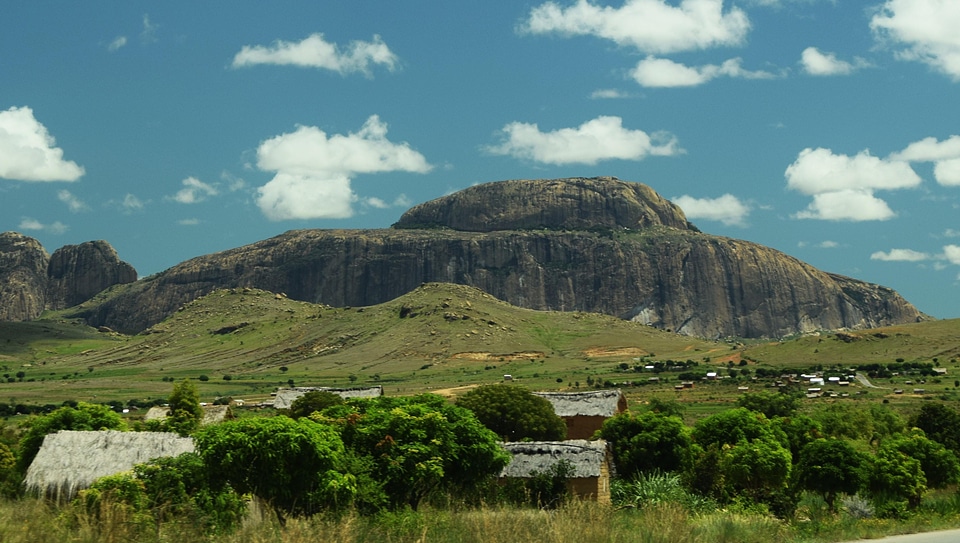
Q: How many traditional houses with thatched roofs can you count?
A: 5